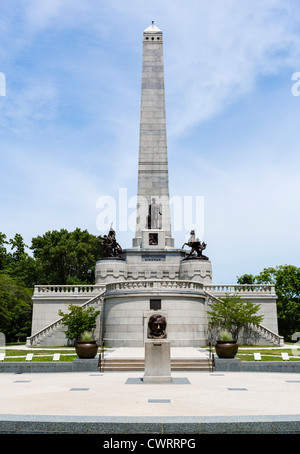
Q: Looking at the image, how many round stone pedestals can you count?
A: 2